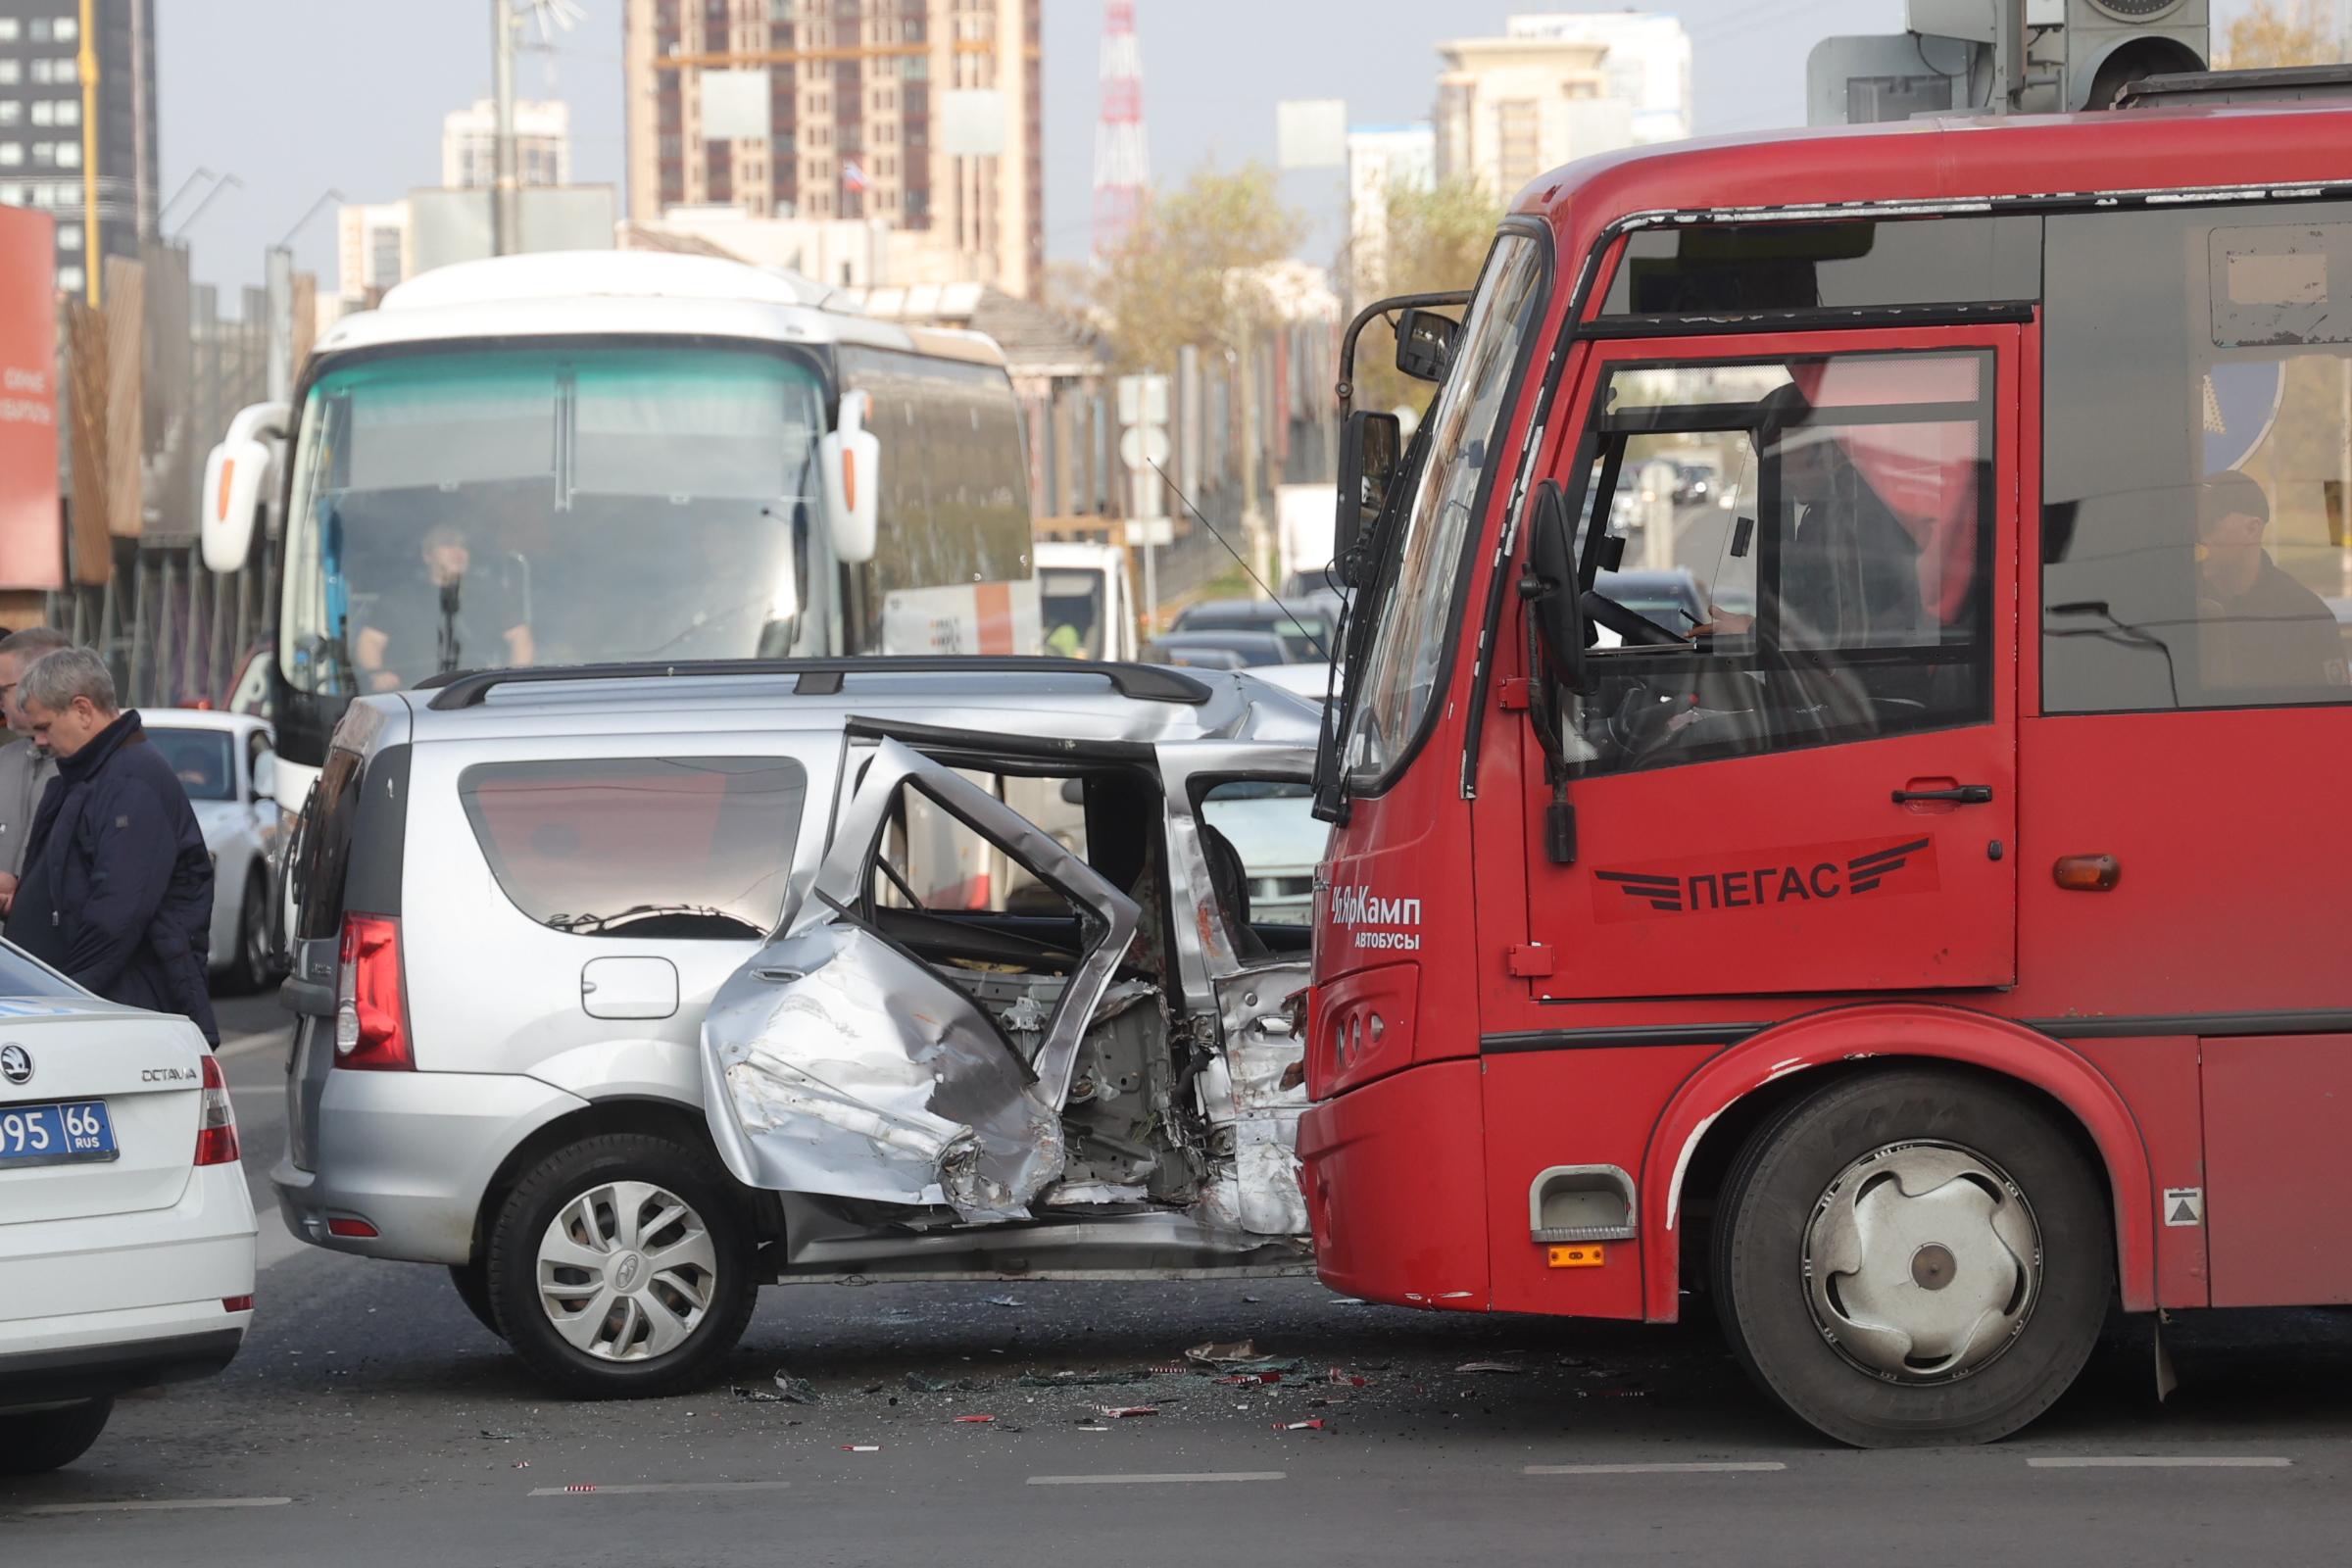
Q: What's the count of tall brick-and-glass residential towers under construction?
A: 1